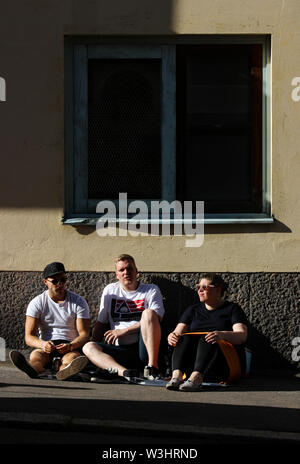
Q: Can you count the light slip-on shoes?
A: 2